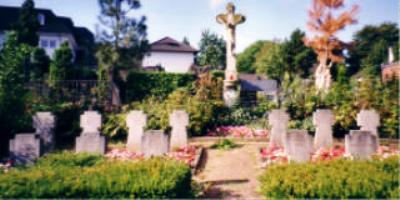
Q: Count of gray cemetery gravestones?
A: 12